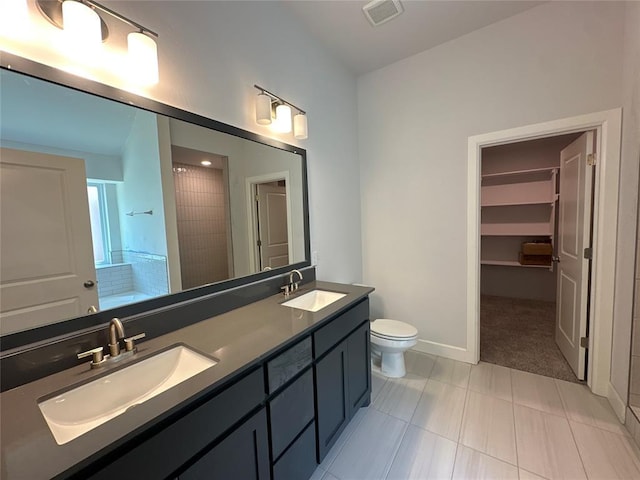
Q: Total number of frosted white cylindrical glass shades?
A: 6